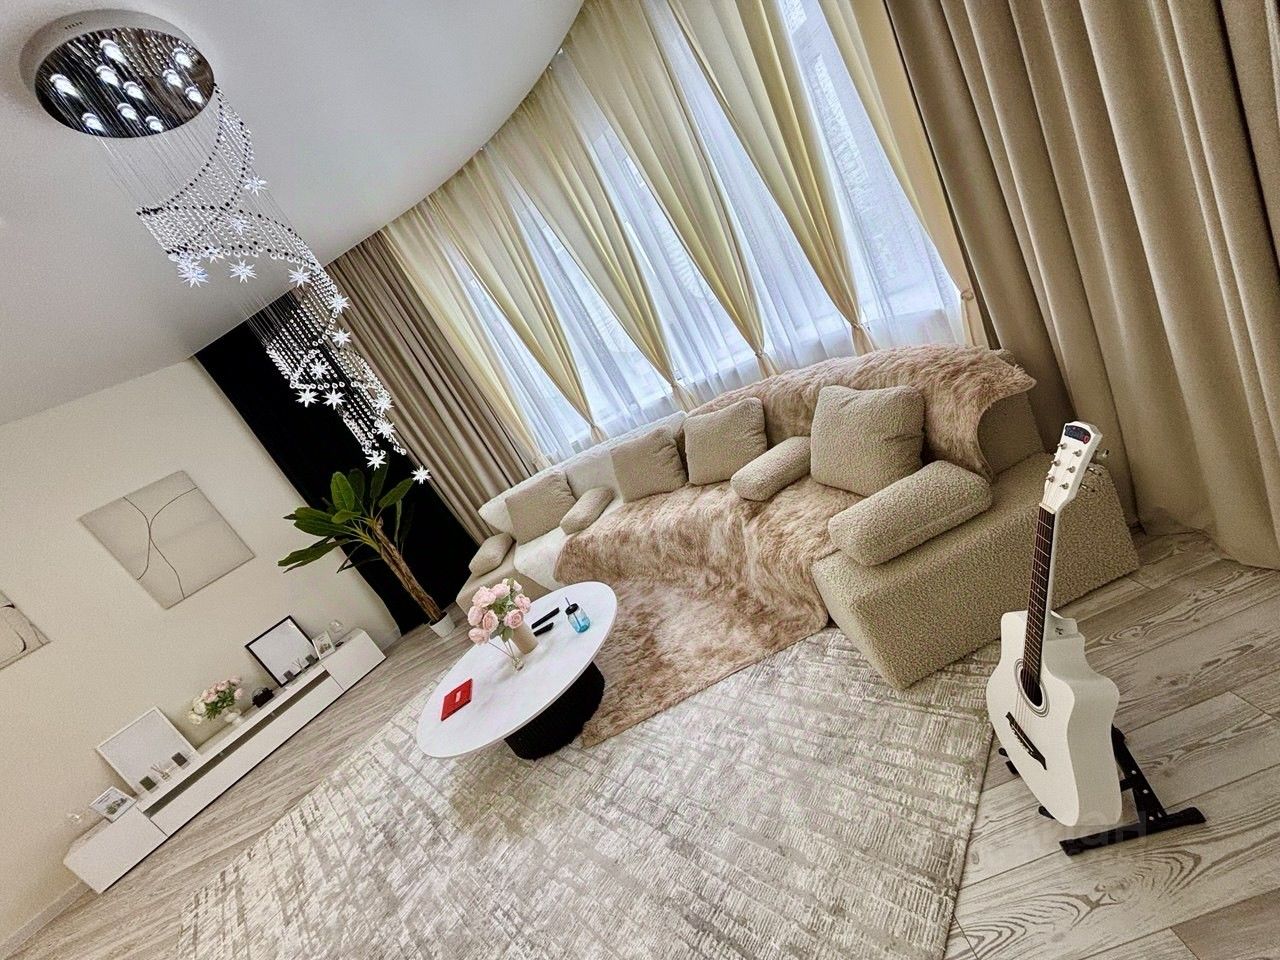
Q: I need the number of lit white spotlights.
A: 10